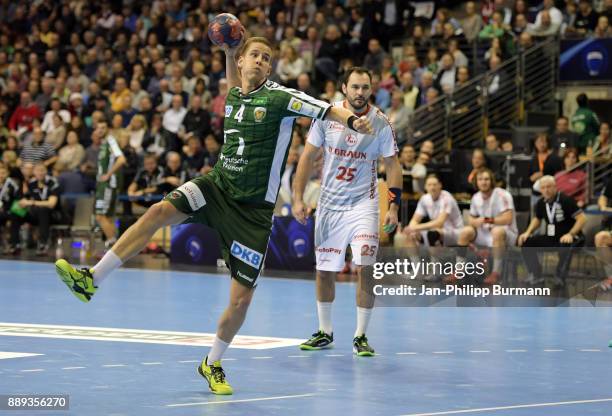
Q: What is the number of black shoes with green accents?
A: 2